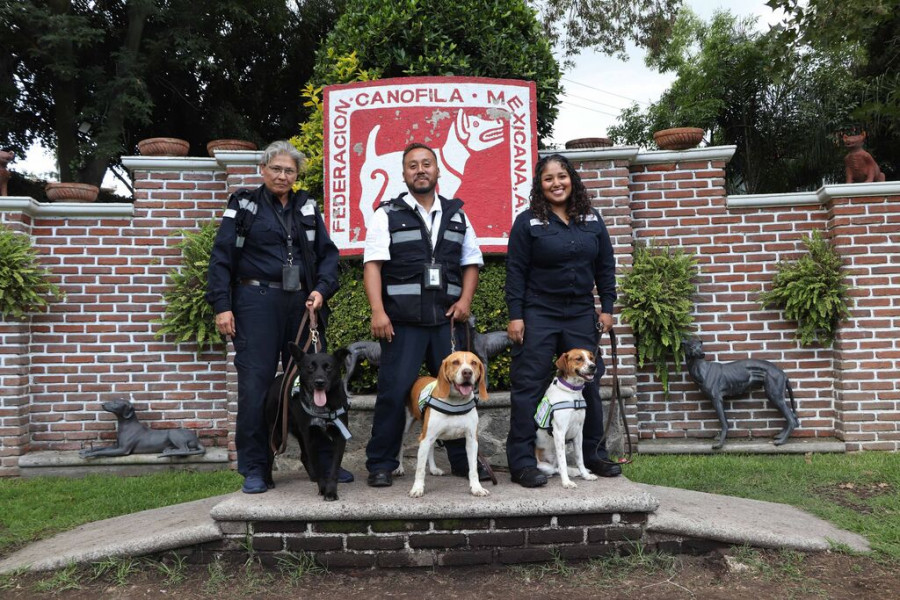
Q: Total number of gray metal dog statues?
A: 4